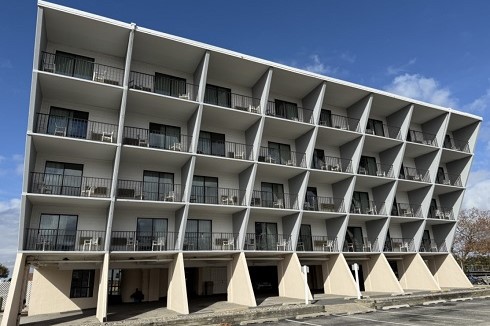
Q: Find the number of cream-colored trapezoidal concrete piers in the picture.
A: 9